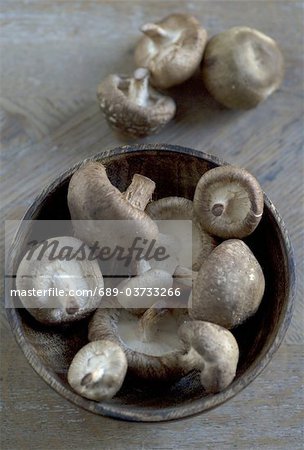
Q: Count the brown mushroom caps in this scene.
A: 12